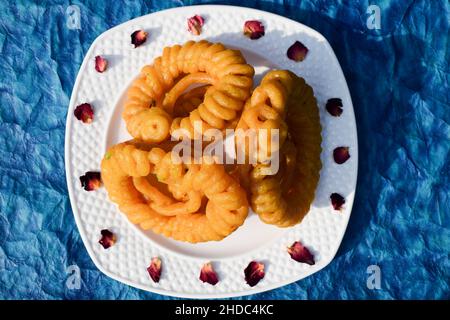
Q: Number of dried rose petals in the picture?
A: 15